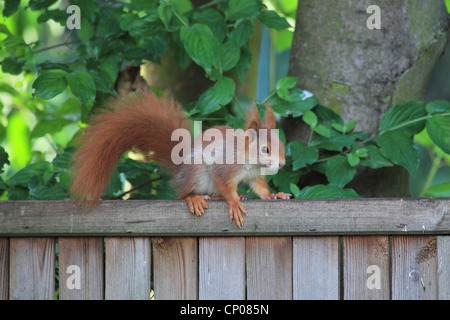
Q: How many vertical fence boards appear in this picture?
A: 11